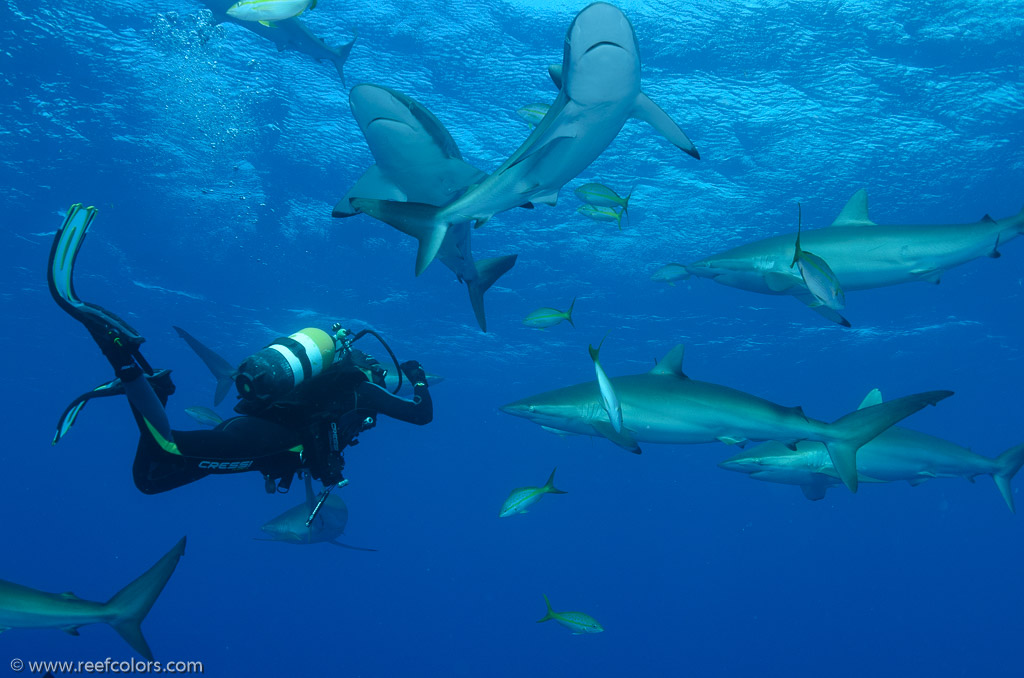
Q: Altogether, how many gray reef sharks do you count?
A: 9